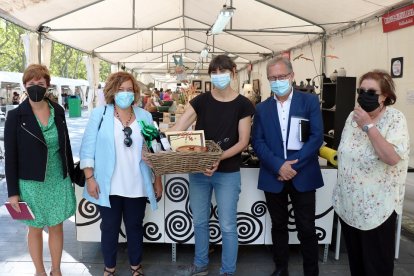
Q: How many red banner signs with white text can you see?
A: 1